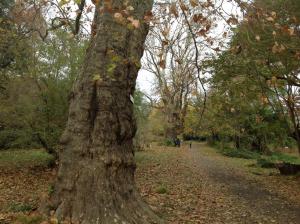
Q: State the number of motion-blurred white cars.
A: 0